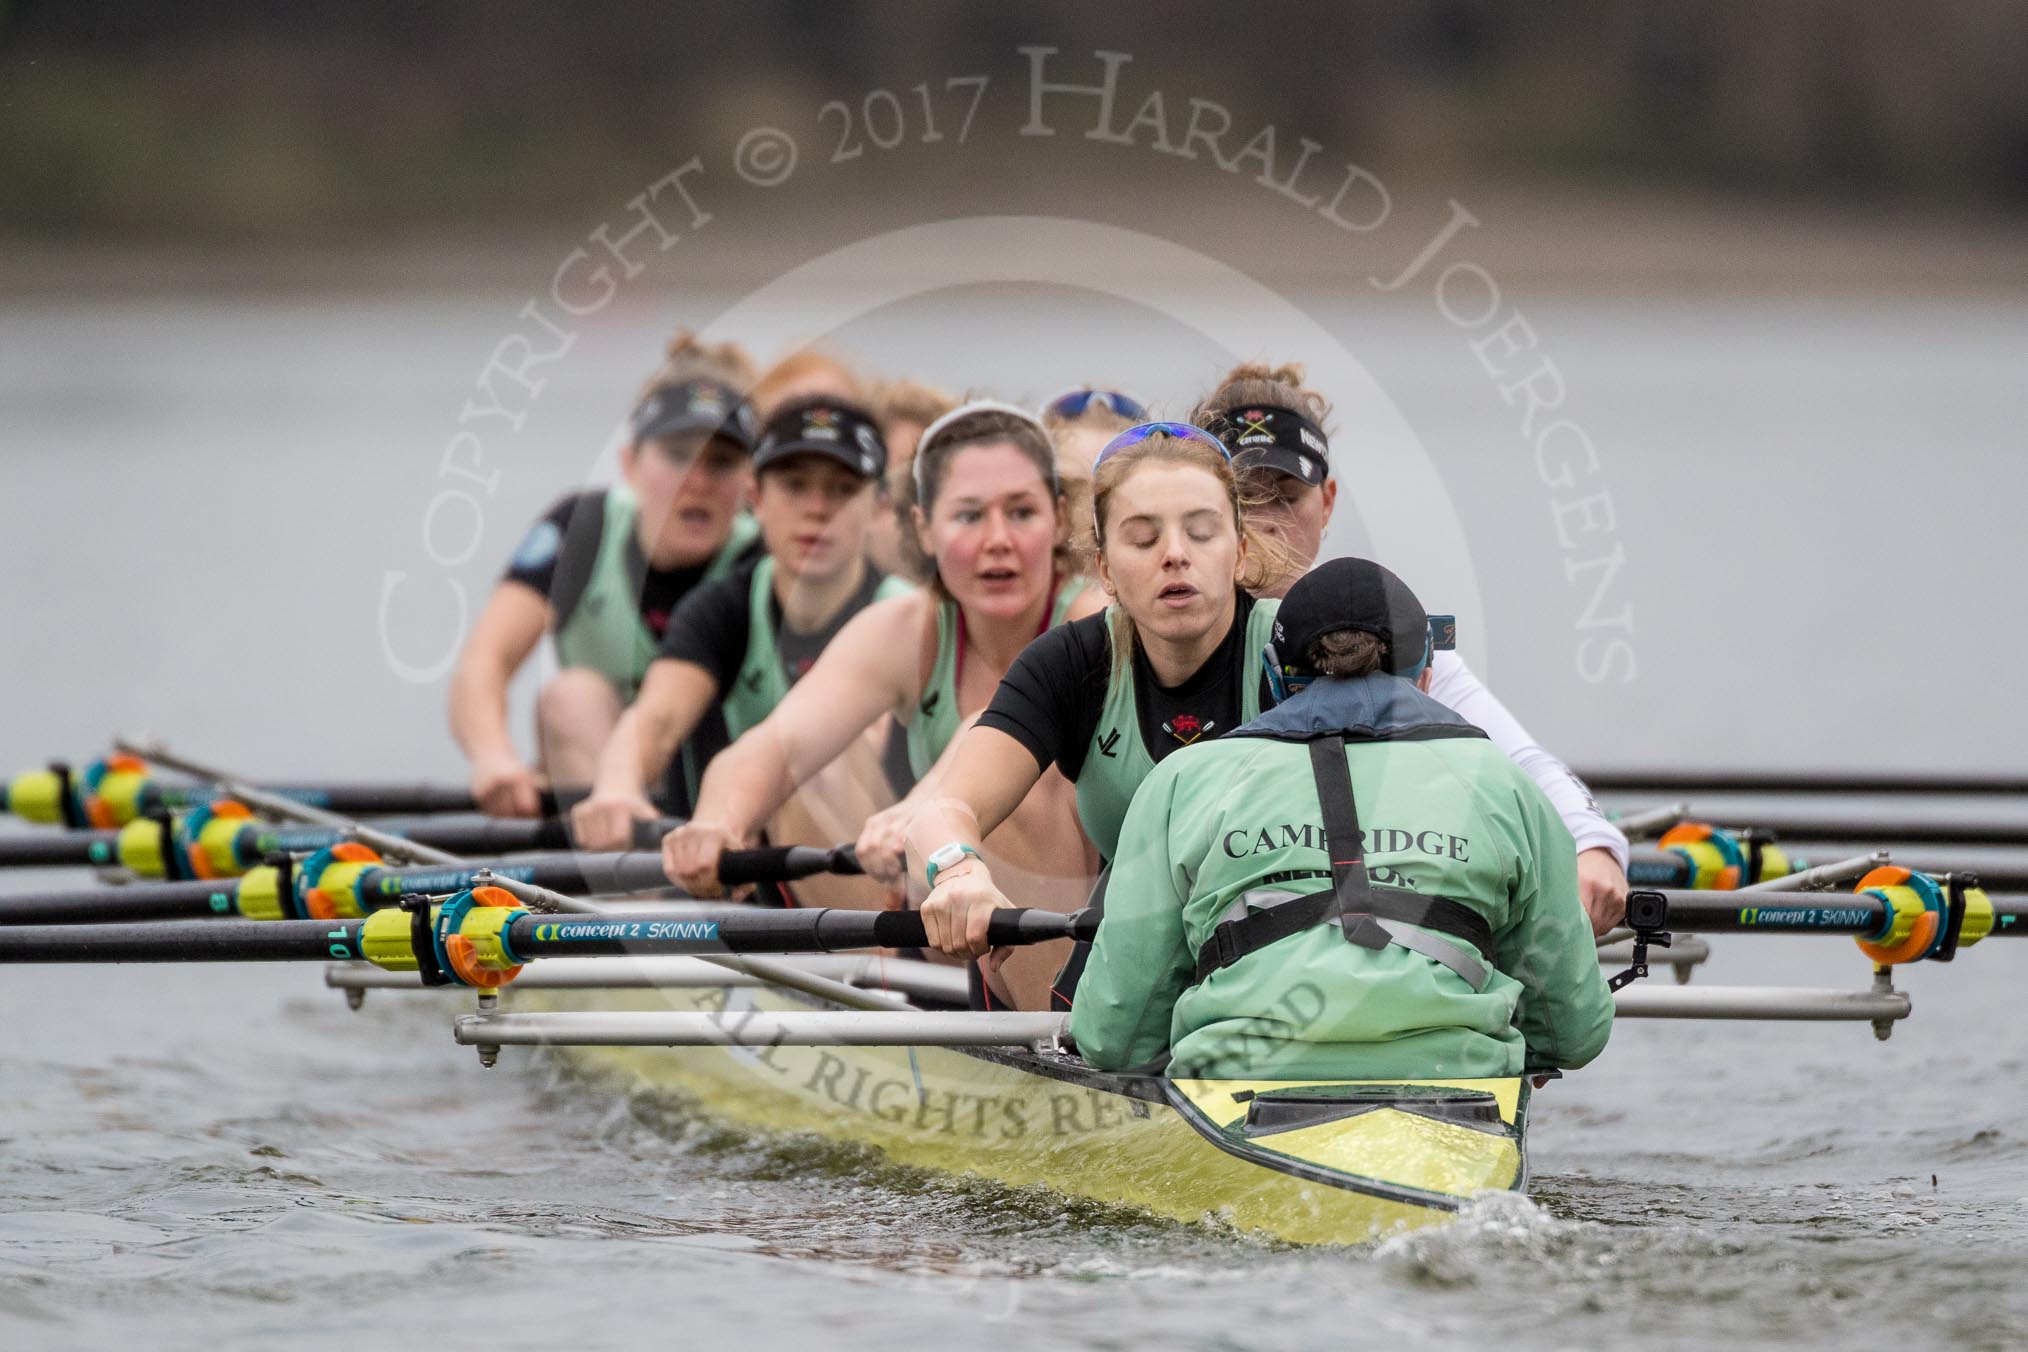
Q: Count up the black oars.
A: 8